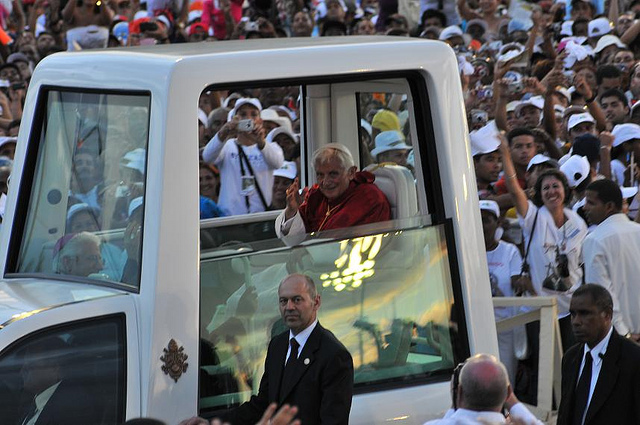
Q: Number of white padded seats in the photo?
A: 1